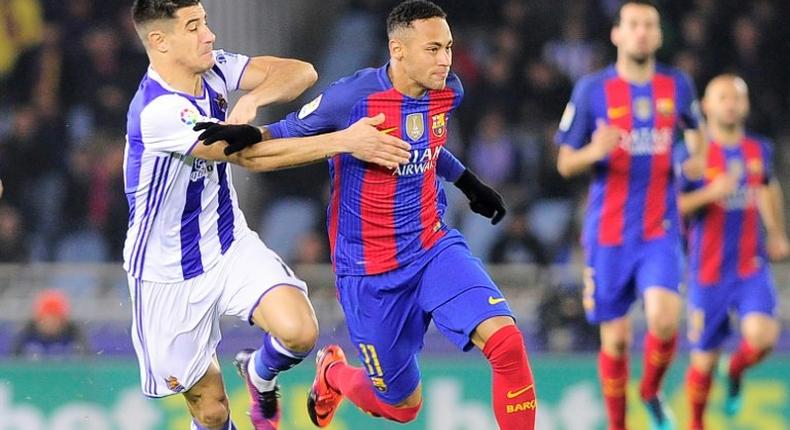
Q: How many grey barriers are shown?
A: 1